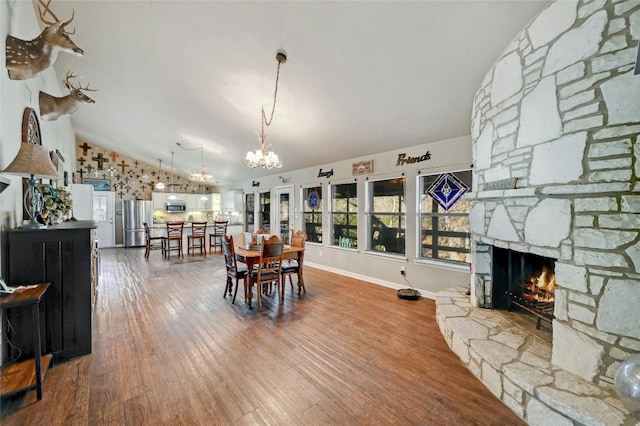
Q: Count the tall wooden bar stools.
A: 4